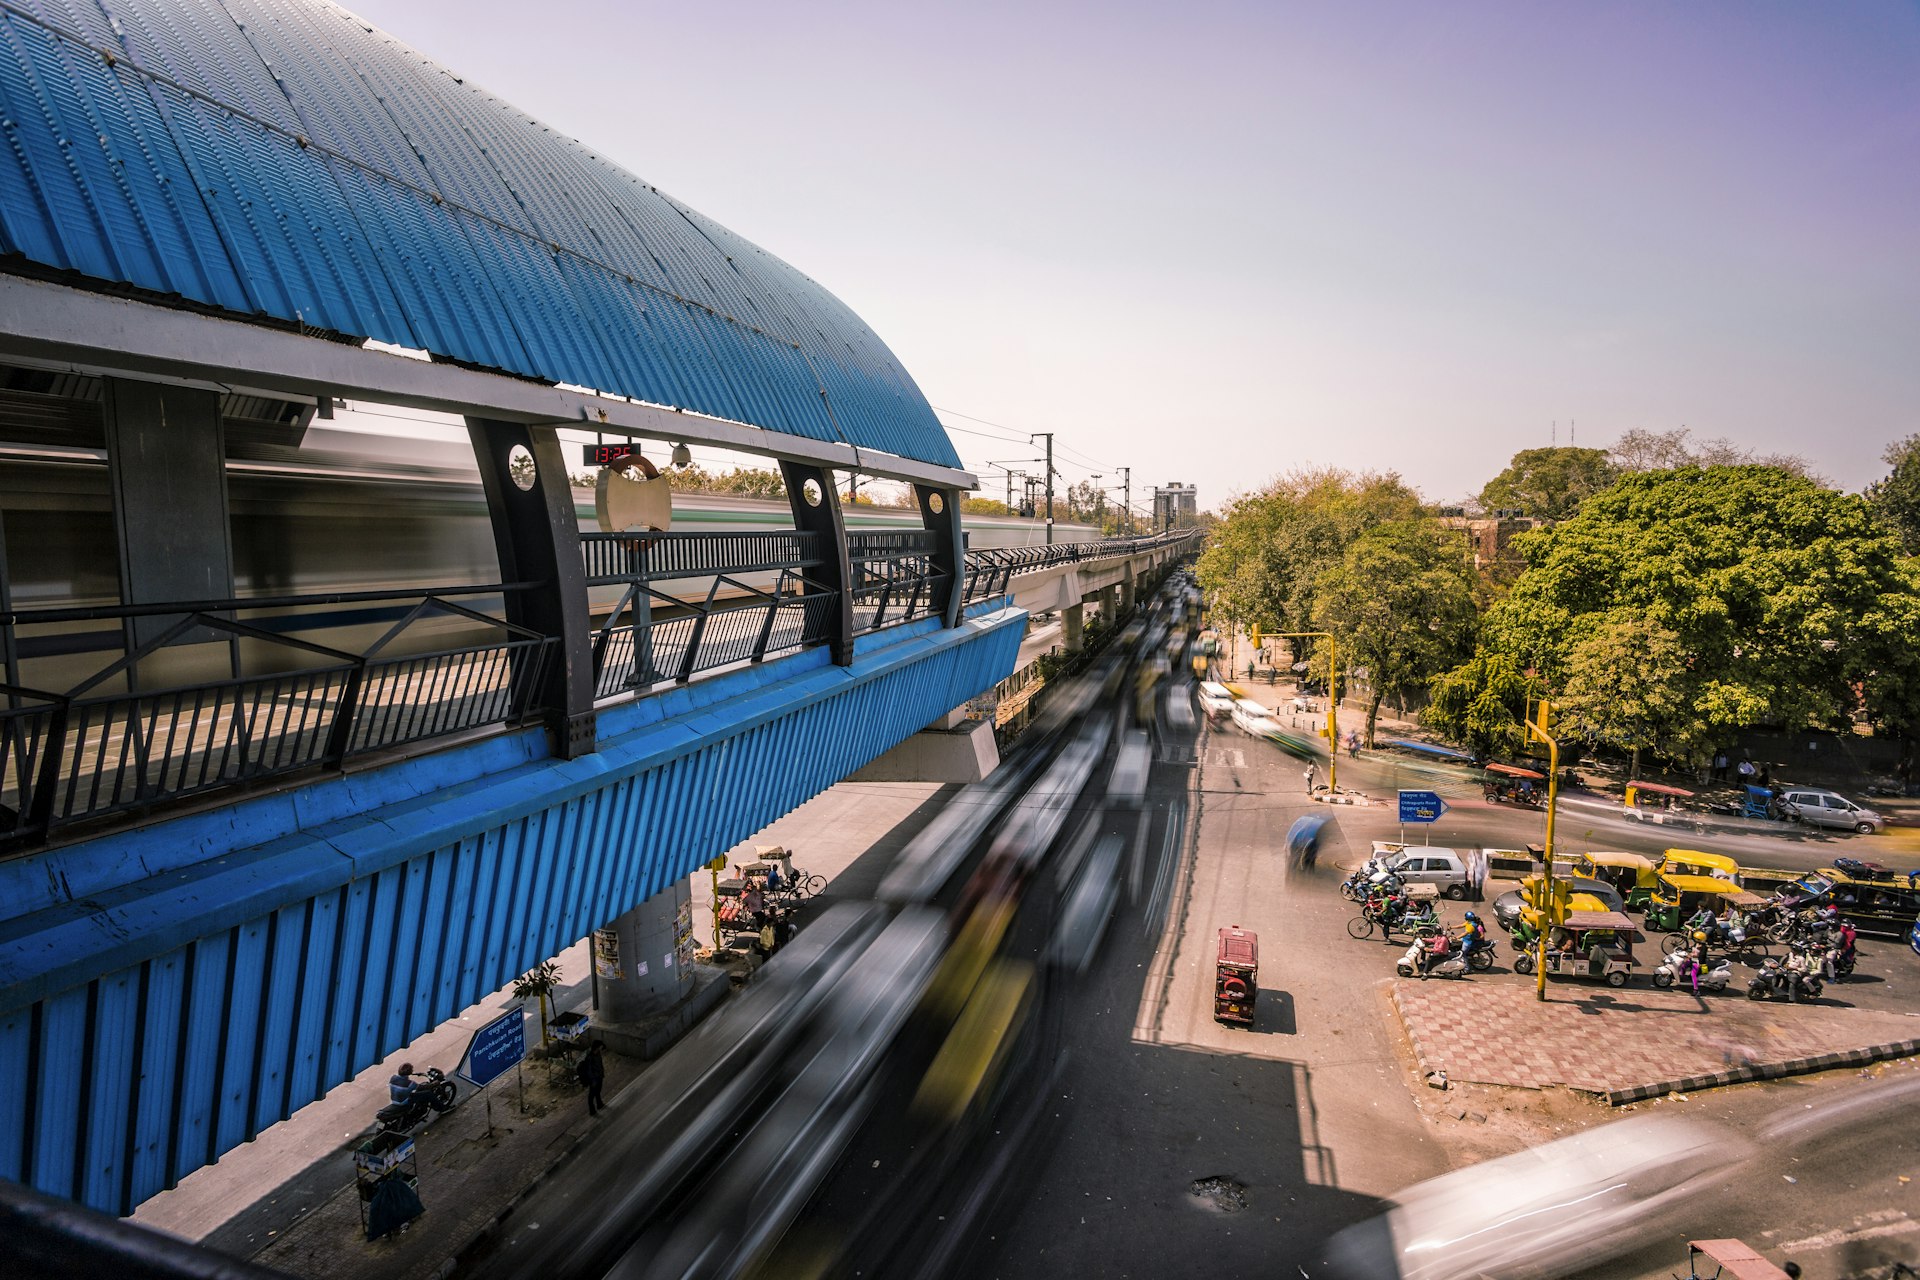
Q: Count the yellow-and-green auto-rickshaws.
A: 4